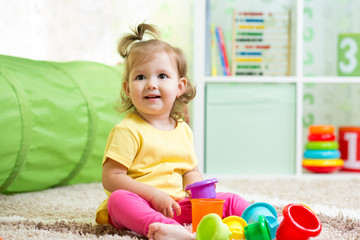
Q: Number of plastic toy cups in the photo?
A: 7